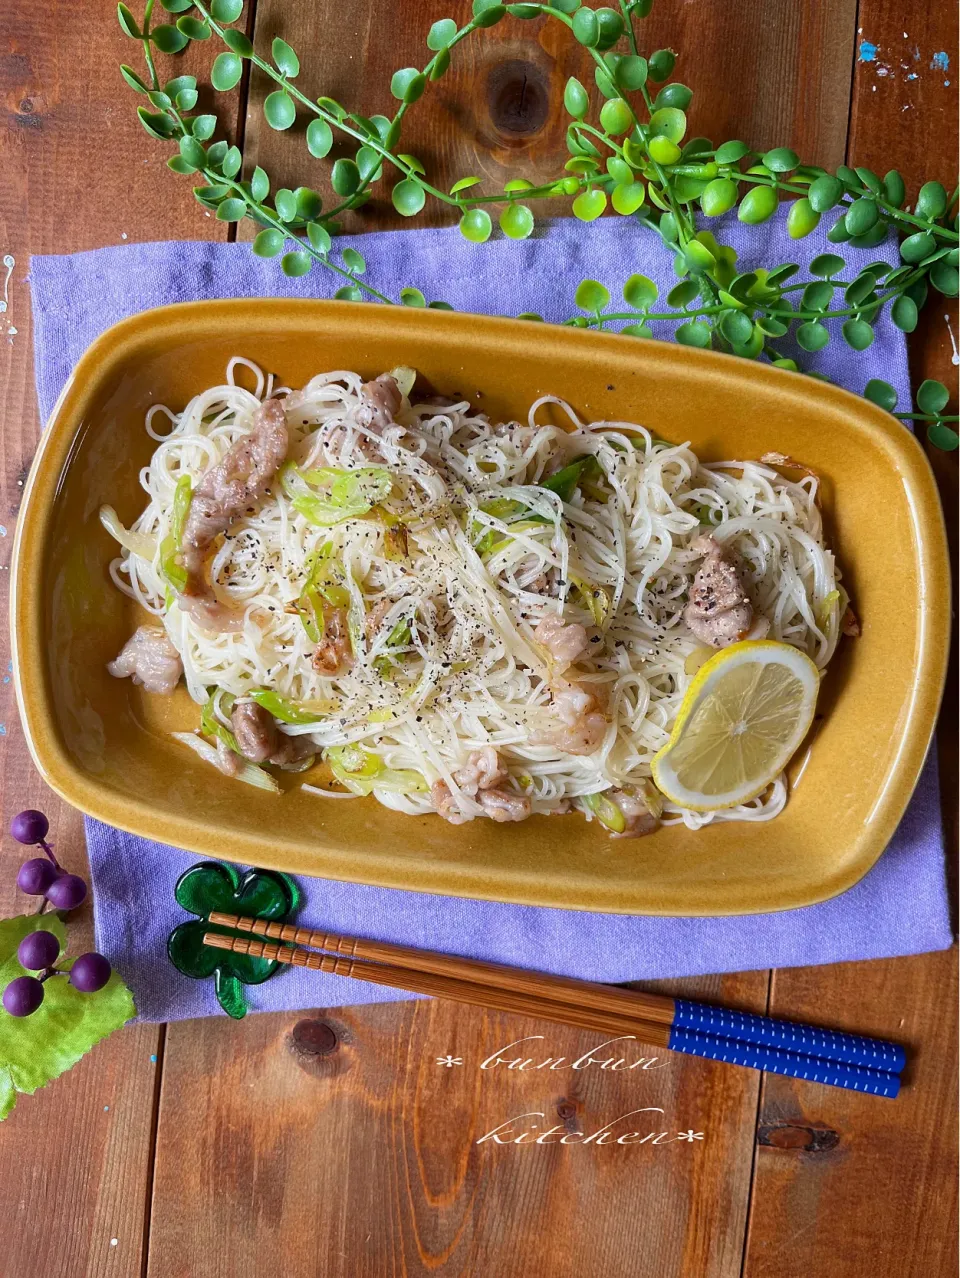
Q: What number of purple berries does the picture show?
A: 6